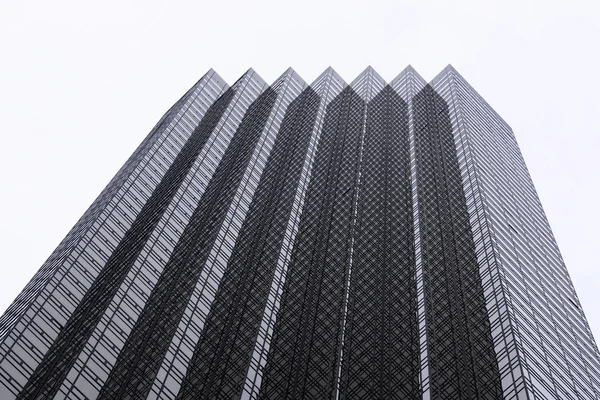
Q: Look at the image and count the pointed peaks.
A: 7